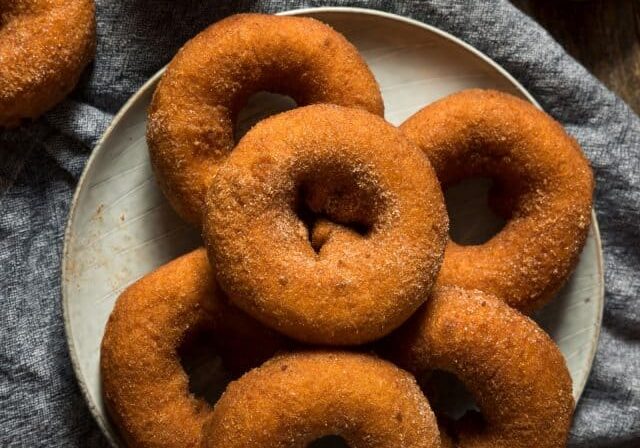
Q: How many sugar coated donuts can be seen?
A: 7